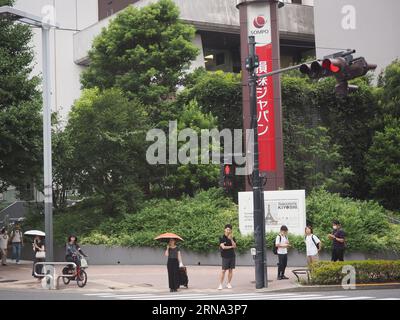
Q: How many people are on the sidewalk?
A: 9